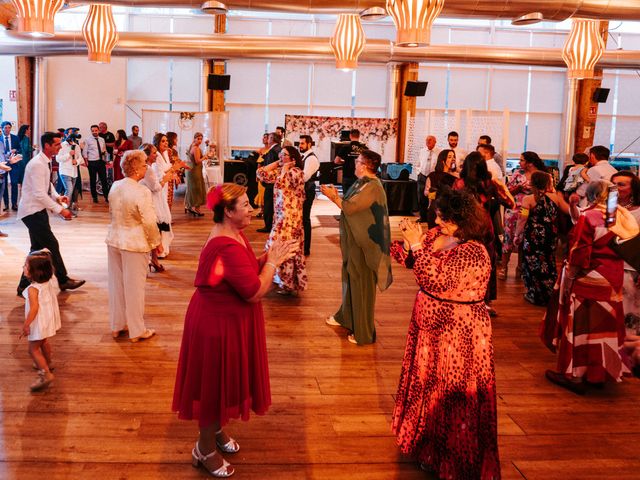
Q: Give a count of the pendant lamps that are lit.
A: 5